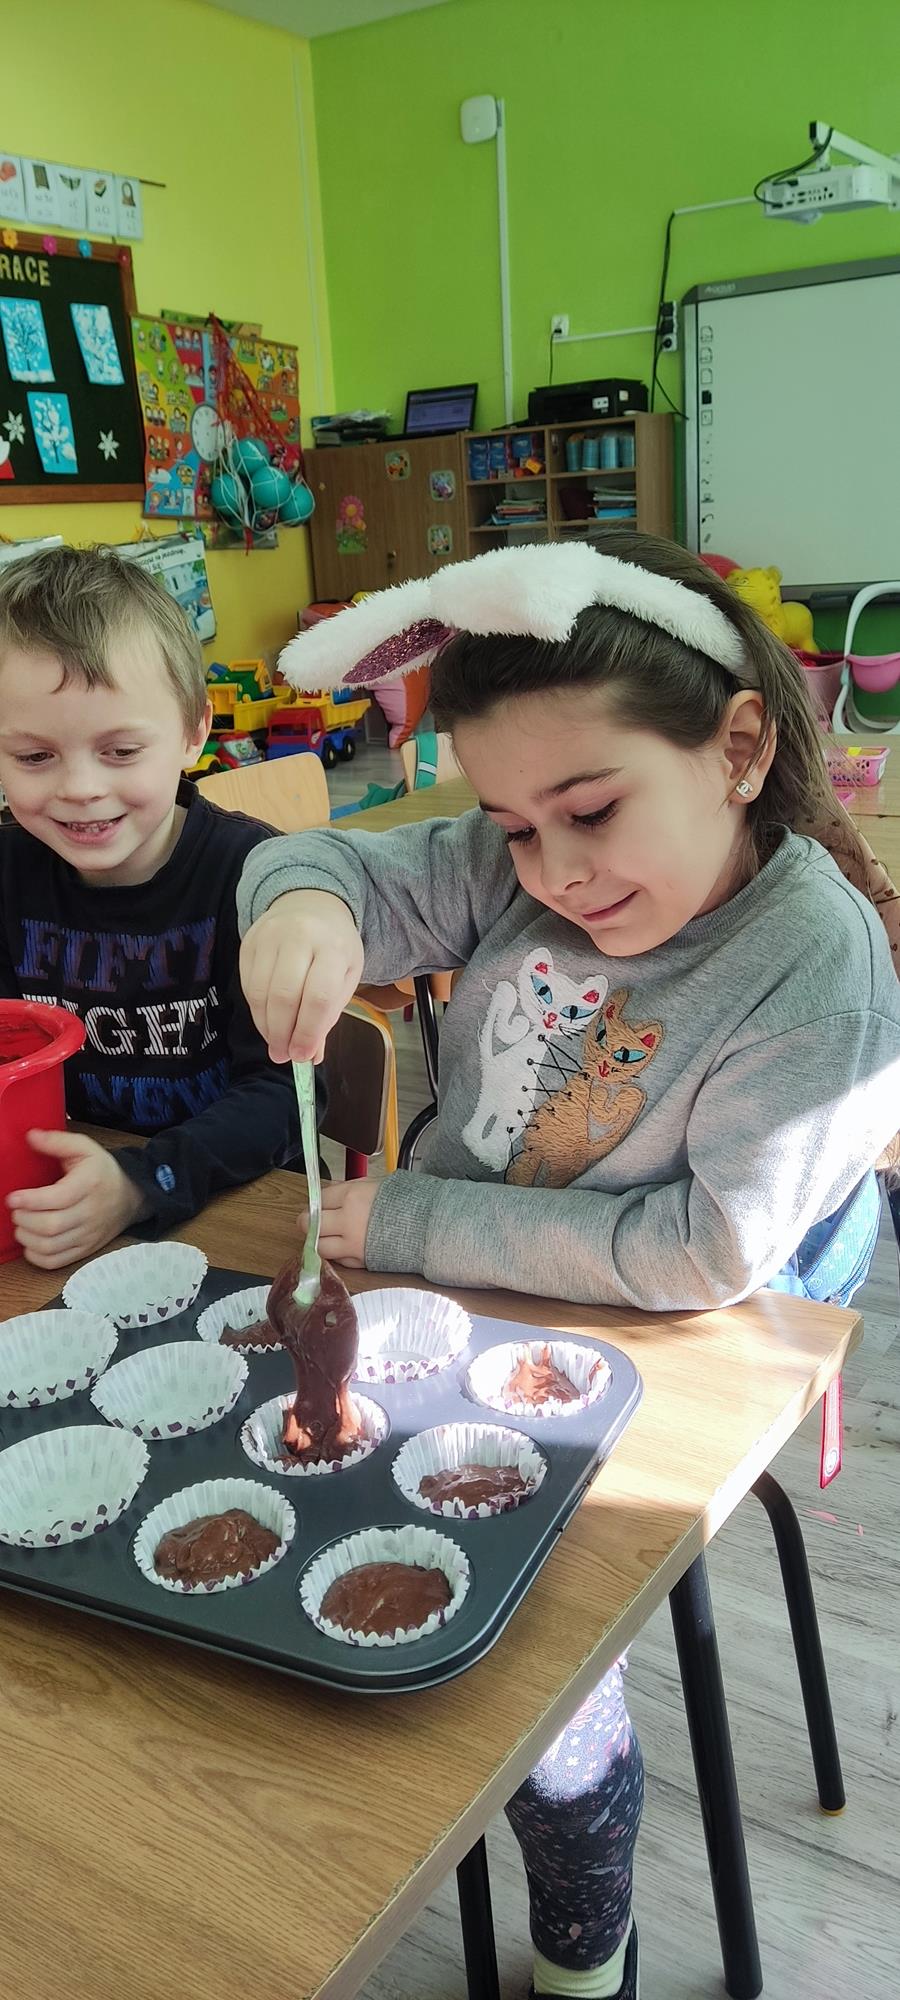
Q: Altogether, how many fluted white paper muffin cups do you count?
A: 11